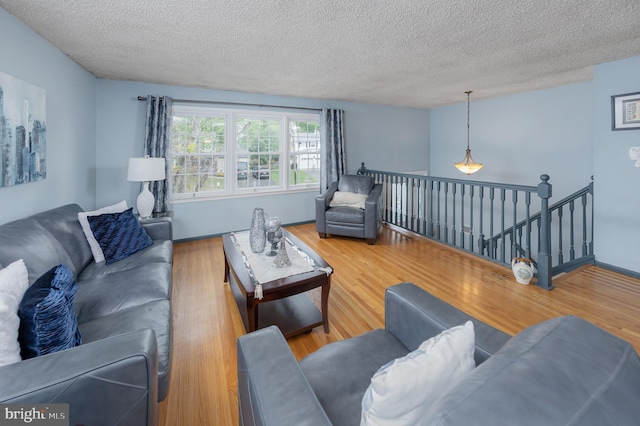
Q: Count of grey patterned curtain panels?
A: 2